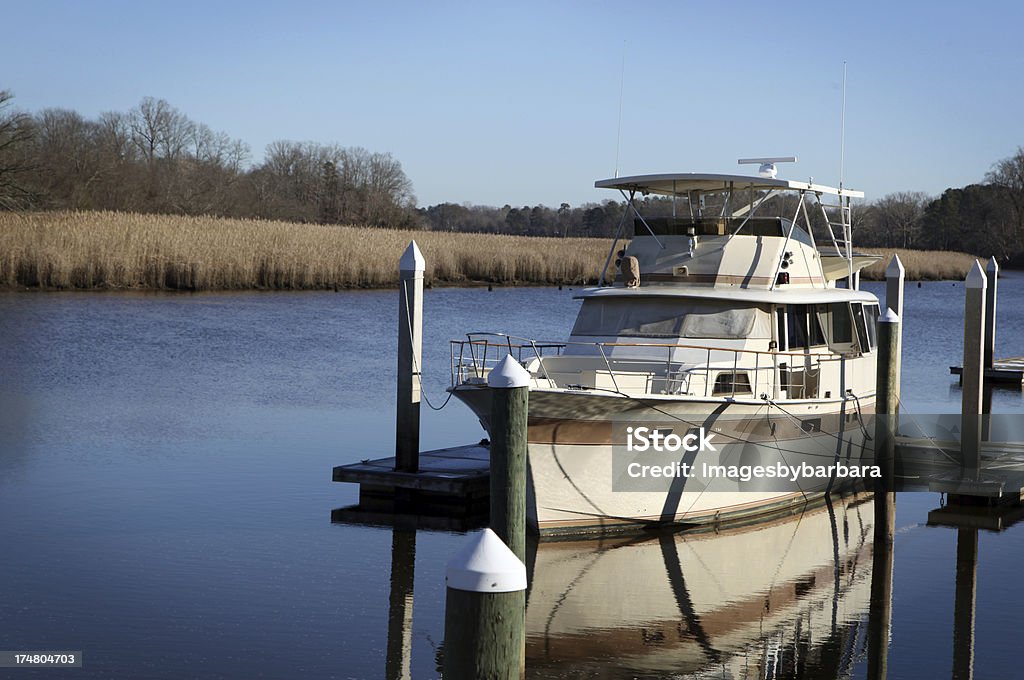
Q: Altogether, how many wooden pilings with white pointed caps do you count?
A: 7